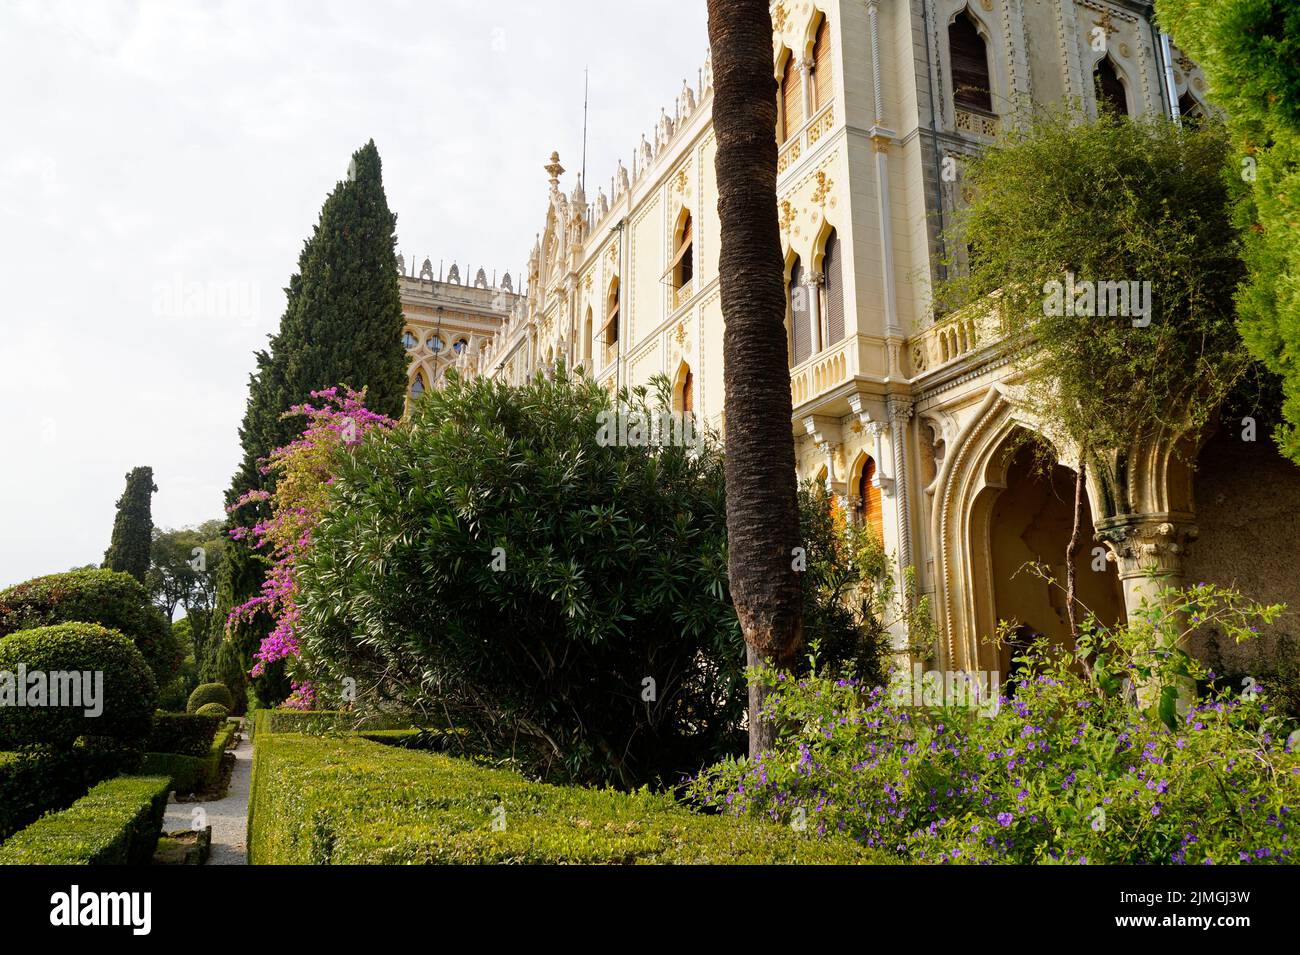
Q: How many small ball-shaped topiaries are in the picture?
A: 2